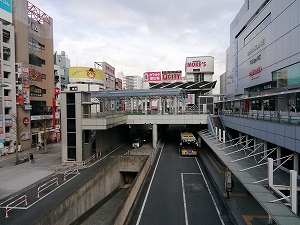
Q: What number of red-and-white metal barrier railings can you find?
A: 3